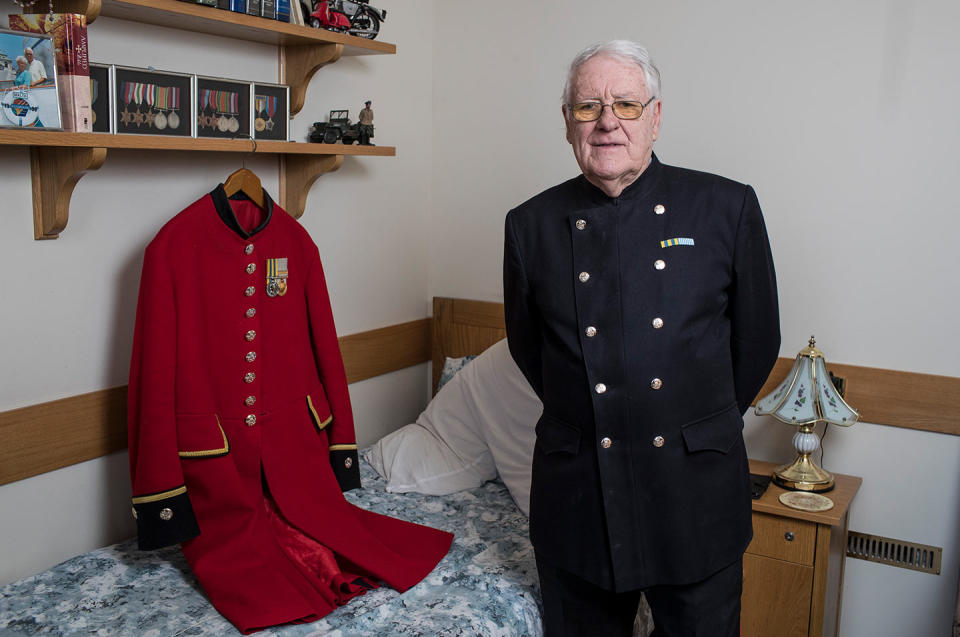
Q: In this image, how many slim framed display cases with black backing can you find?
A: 4